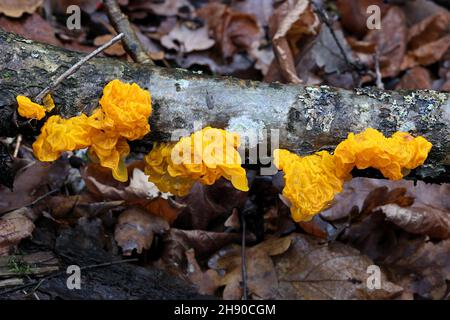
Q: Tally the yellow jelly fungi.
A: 4